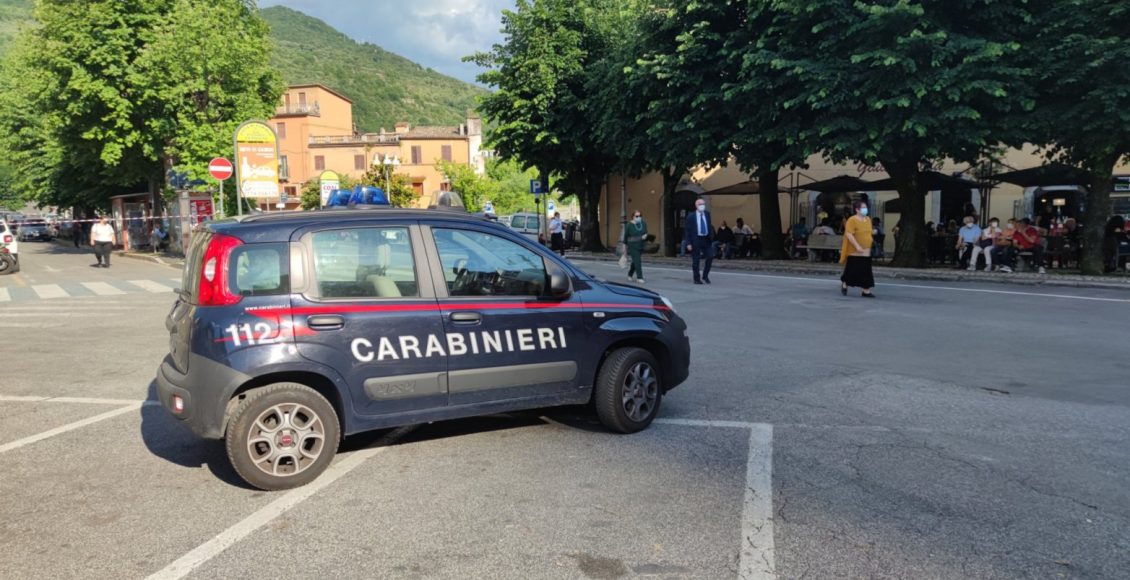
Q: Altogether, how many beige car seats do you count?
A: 1